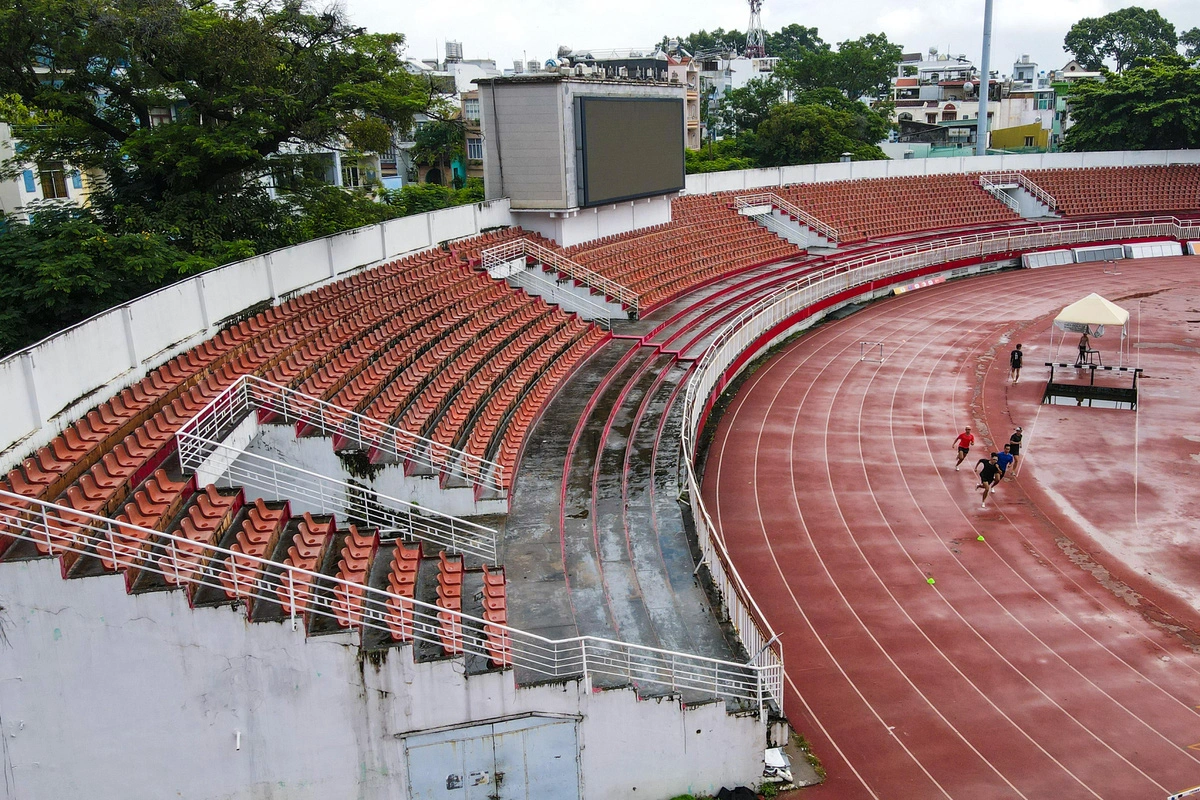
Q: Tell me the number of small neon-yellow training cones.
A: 2